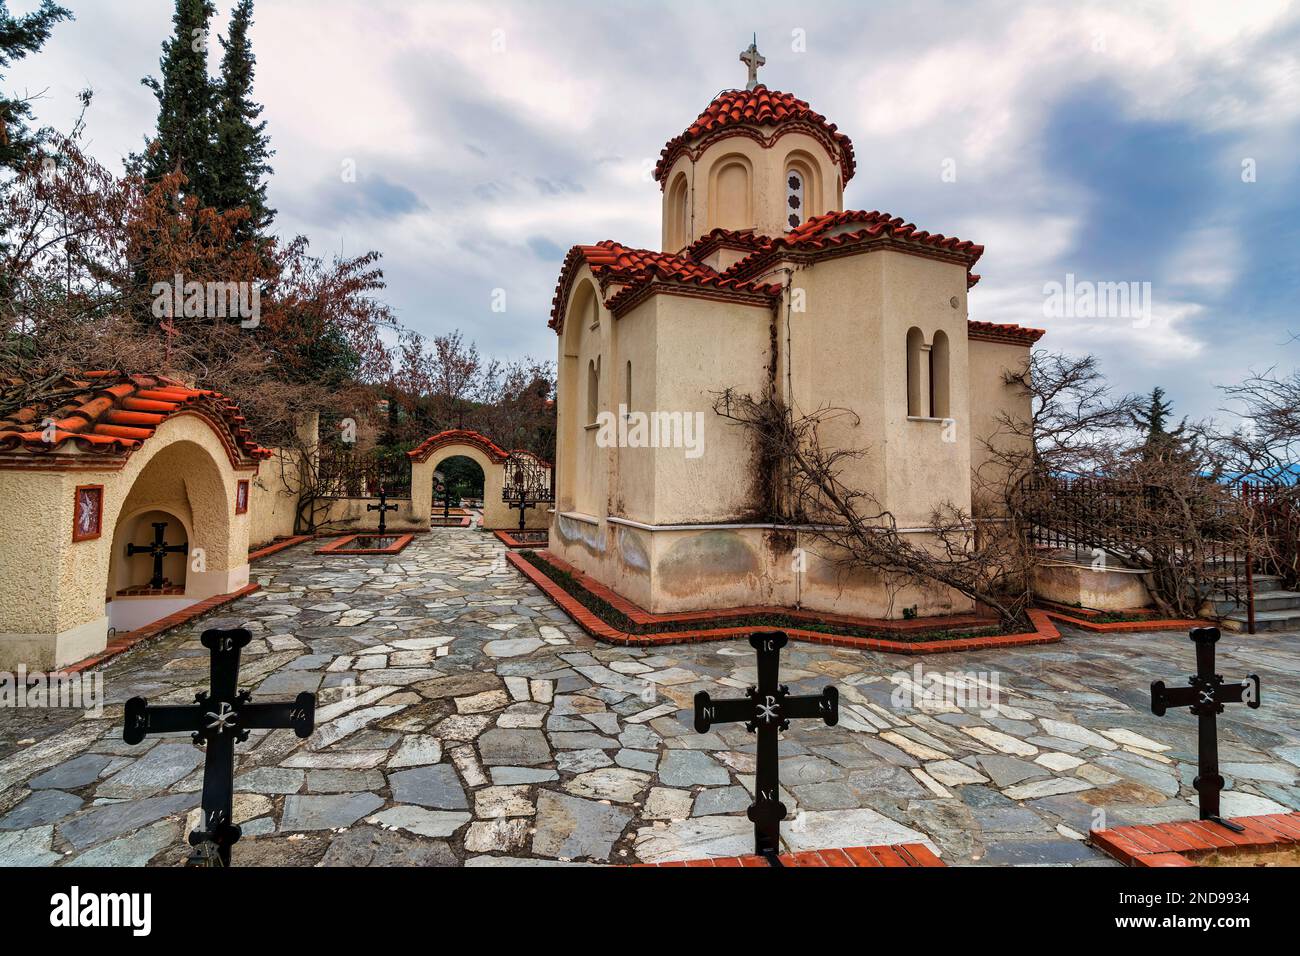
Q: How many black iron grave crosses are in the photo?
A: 6